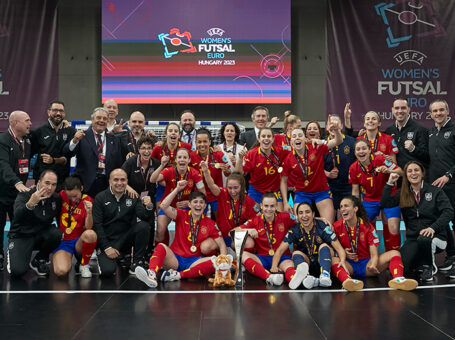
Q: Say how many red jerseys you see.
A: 13